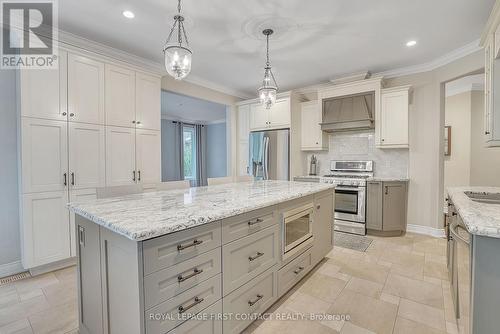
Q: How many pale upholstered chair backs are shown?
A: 3